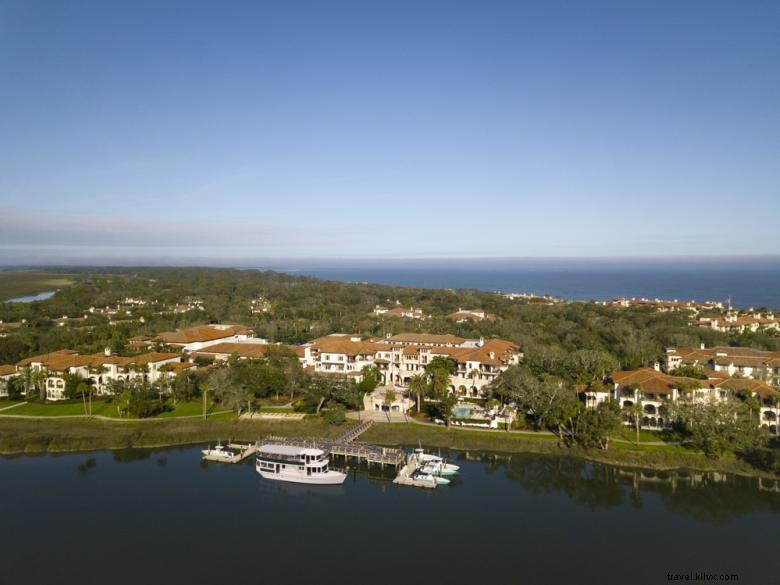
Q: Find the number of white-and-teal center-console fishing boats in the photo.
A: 3